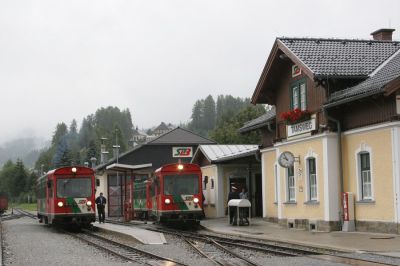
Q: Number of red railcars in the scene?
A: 2